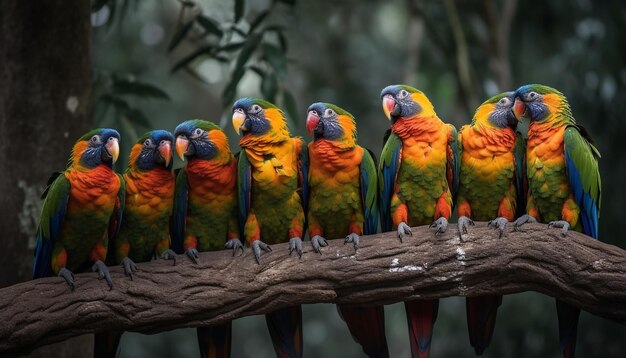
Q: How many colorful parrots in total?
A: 8